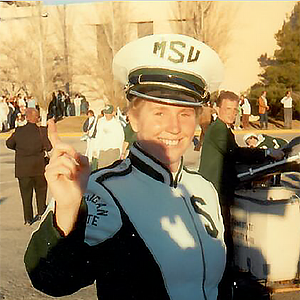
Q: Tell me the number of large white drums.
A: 1